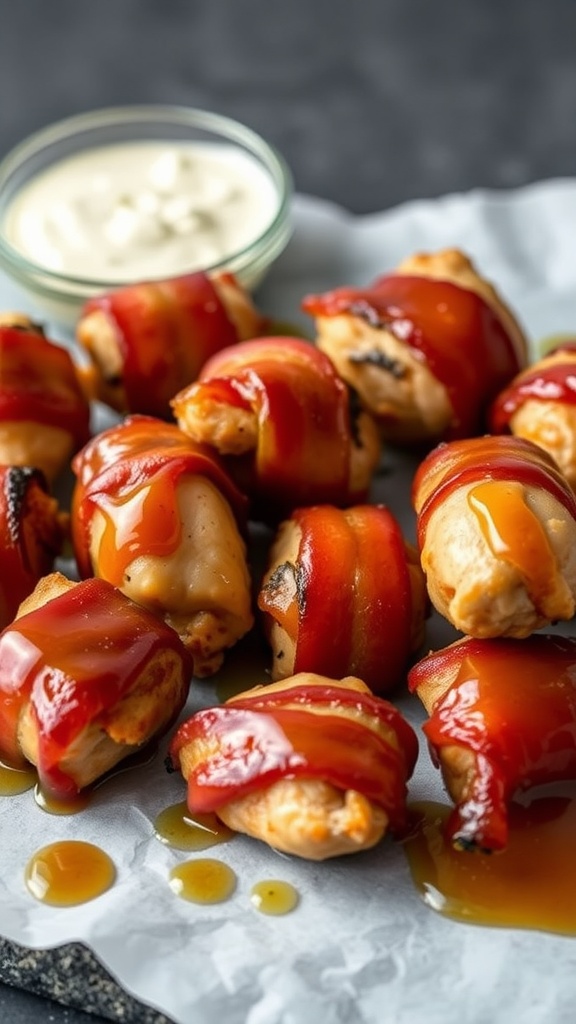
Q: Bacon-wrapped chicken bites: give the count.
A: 12